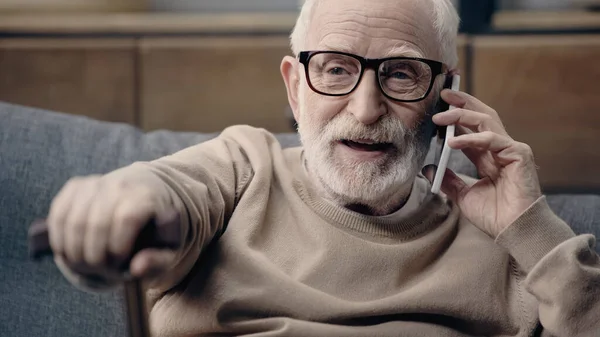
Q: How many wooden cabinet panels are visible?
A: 3